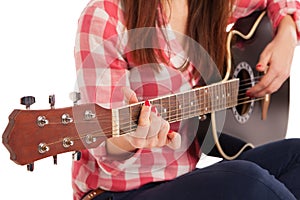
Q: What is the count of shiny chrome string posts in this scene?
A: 6